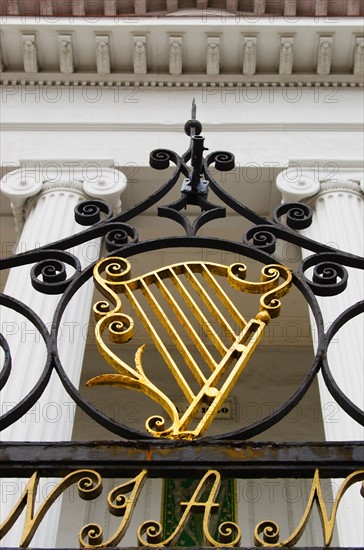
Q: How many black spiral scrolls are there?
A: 8